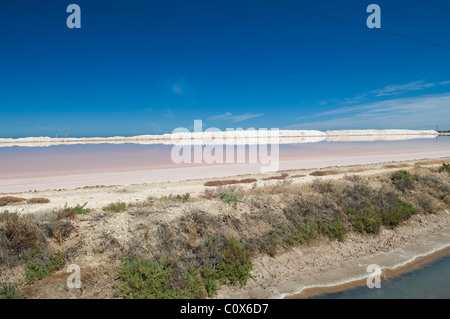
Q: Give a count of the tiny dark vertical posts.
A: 3